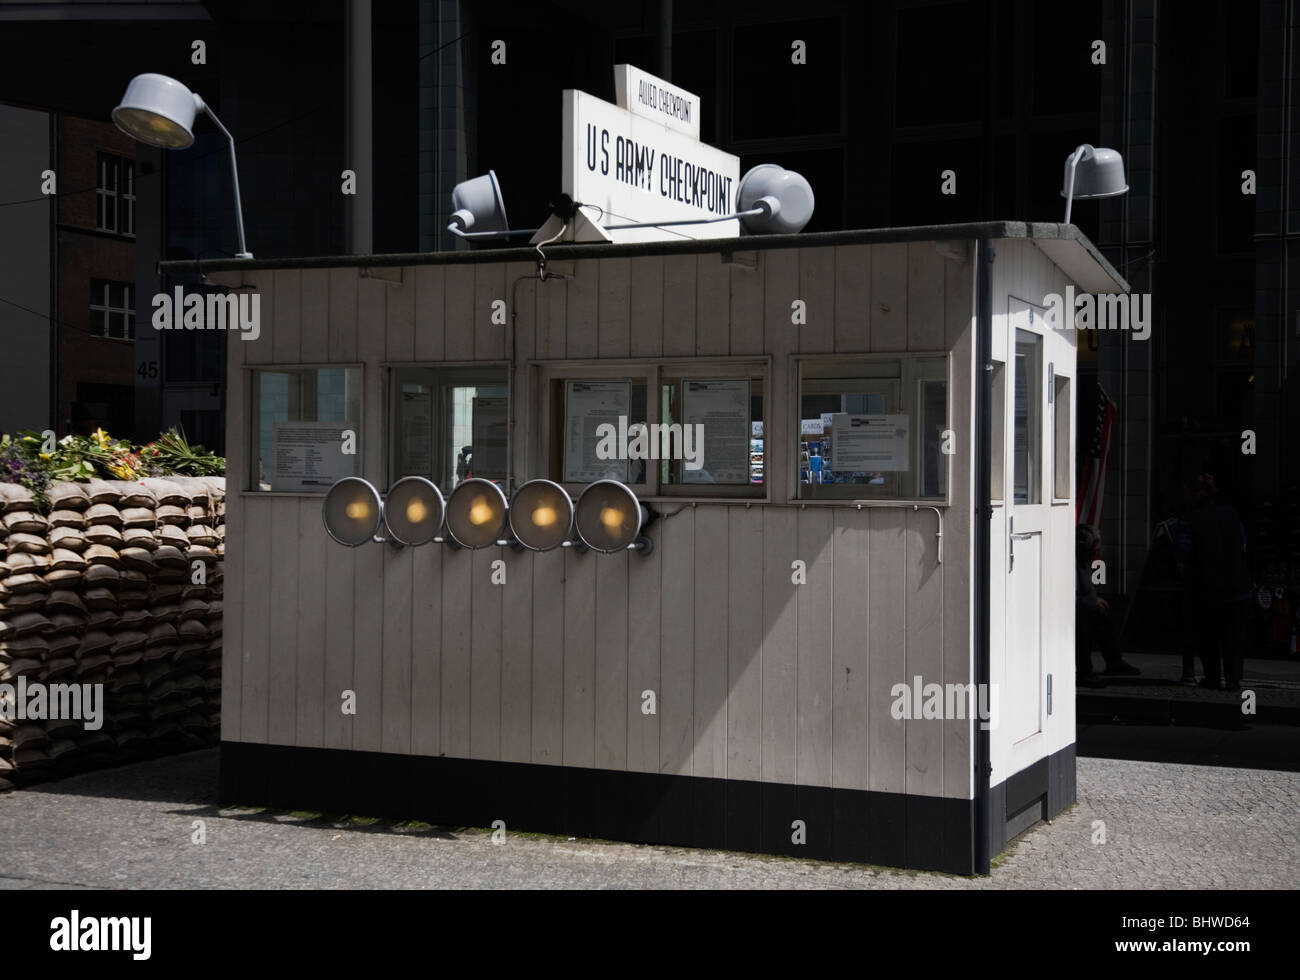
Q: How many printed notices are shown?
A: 6